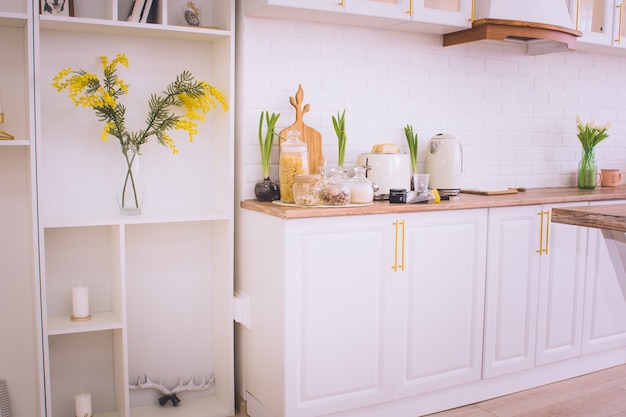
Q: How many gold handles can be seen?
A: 9